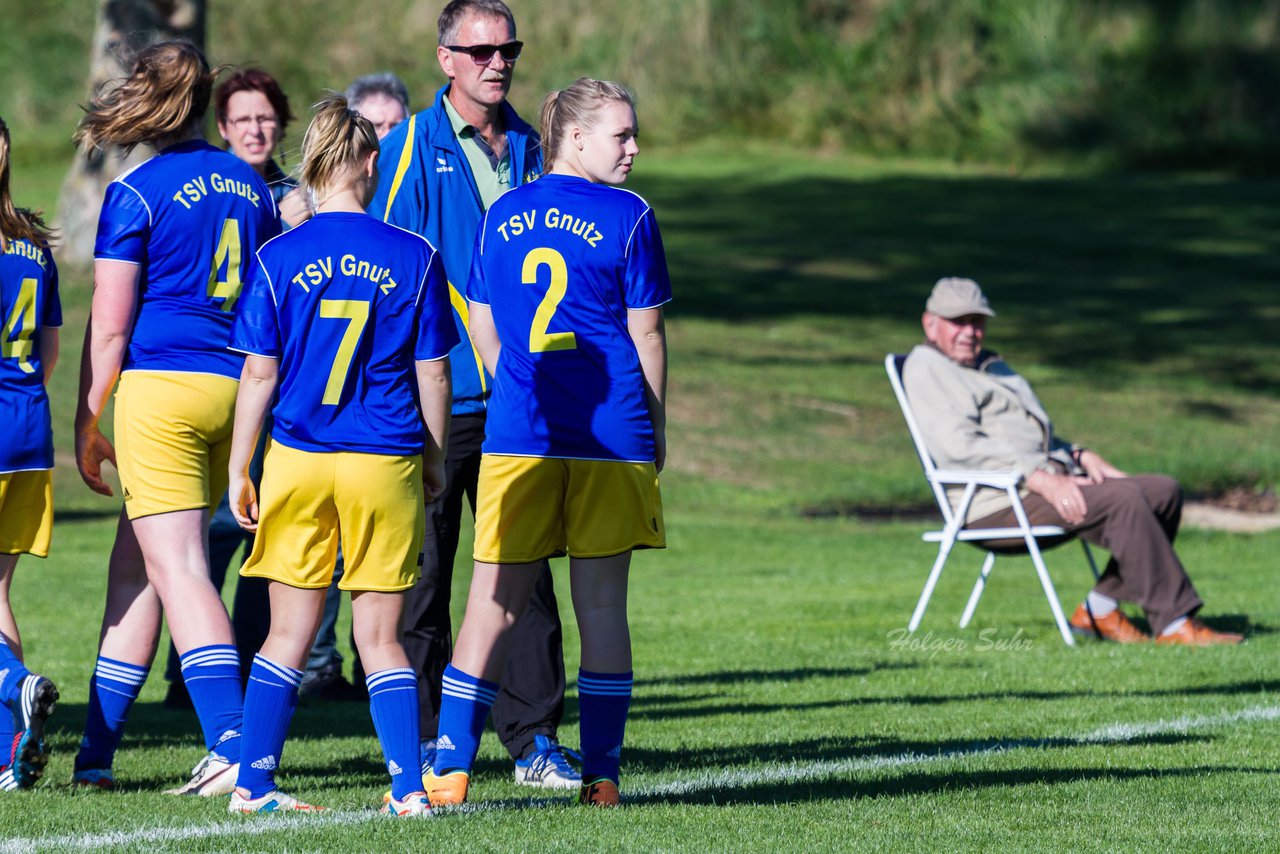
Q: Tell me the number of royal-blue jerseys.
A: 4